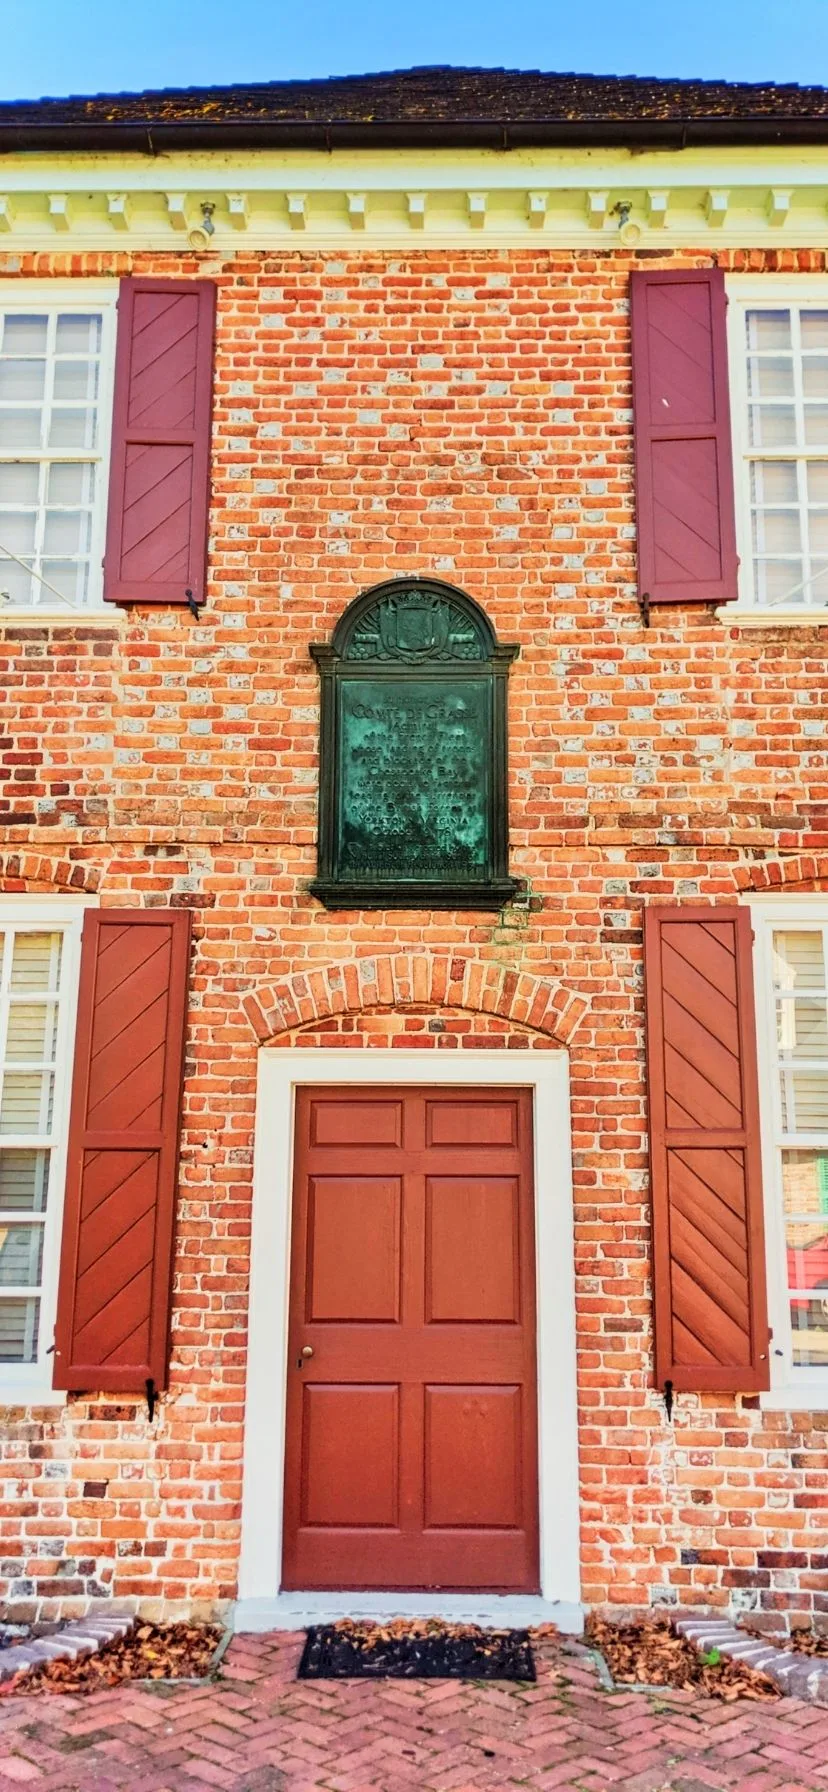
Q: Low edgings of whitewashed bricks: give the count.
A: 2